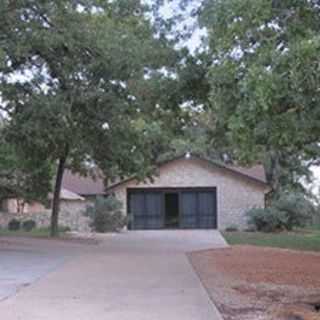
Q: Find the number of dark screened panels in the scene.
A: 4